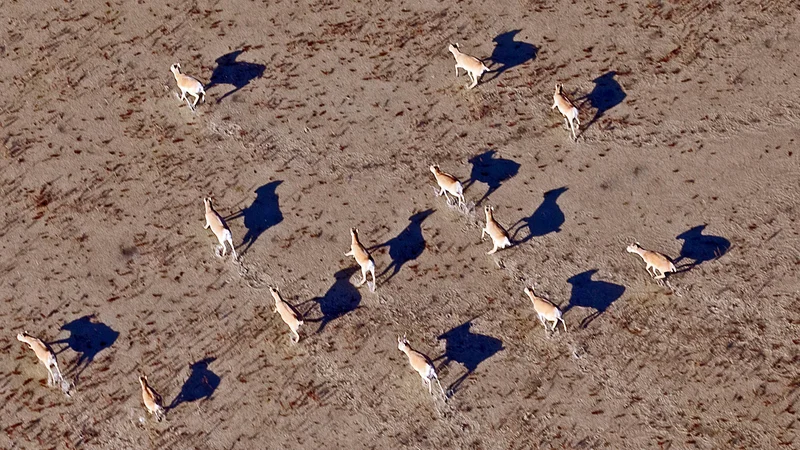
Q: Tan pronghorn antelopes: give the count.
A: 13